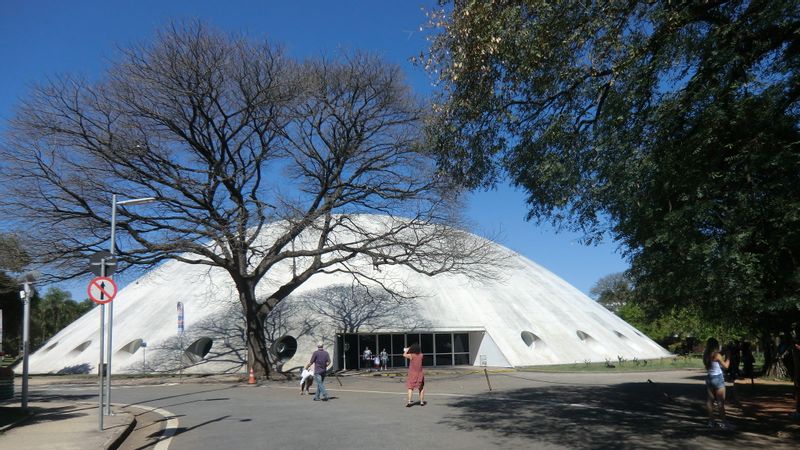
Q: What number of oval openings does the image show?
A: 9